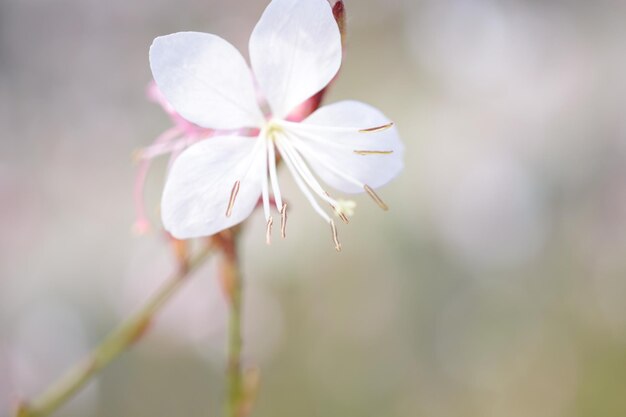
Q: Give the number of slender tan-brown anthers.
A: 8